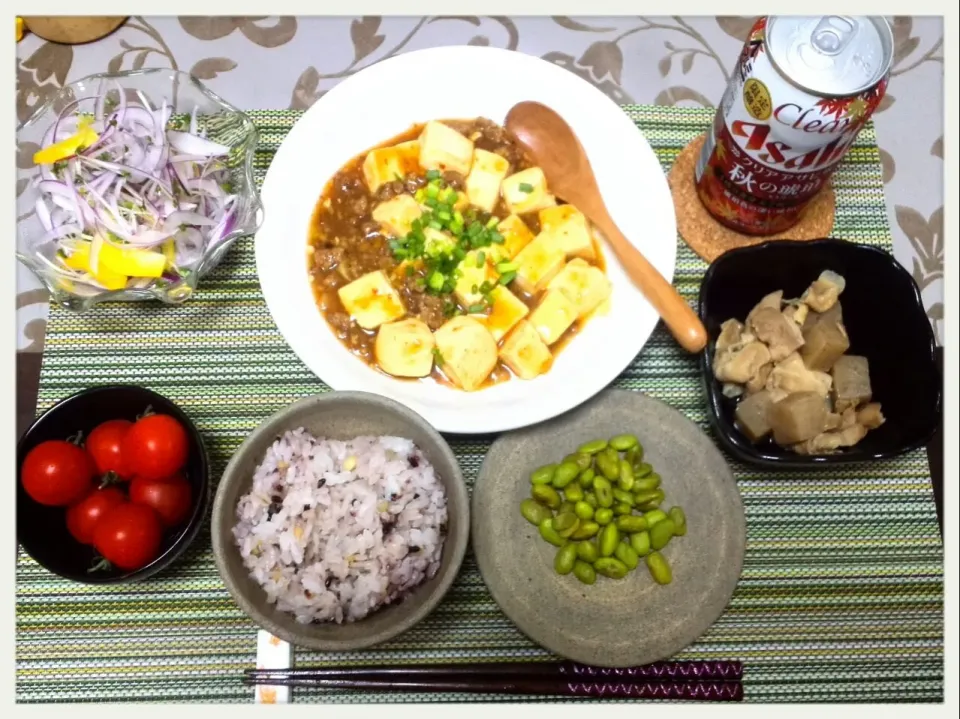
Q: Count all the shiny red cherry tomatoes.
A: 6